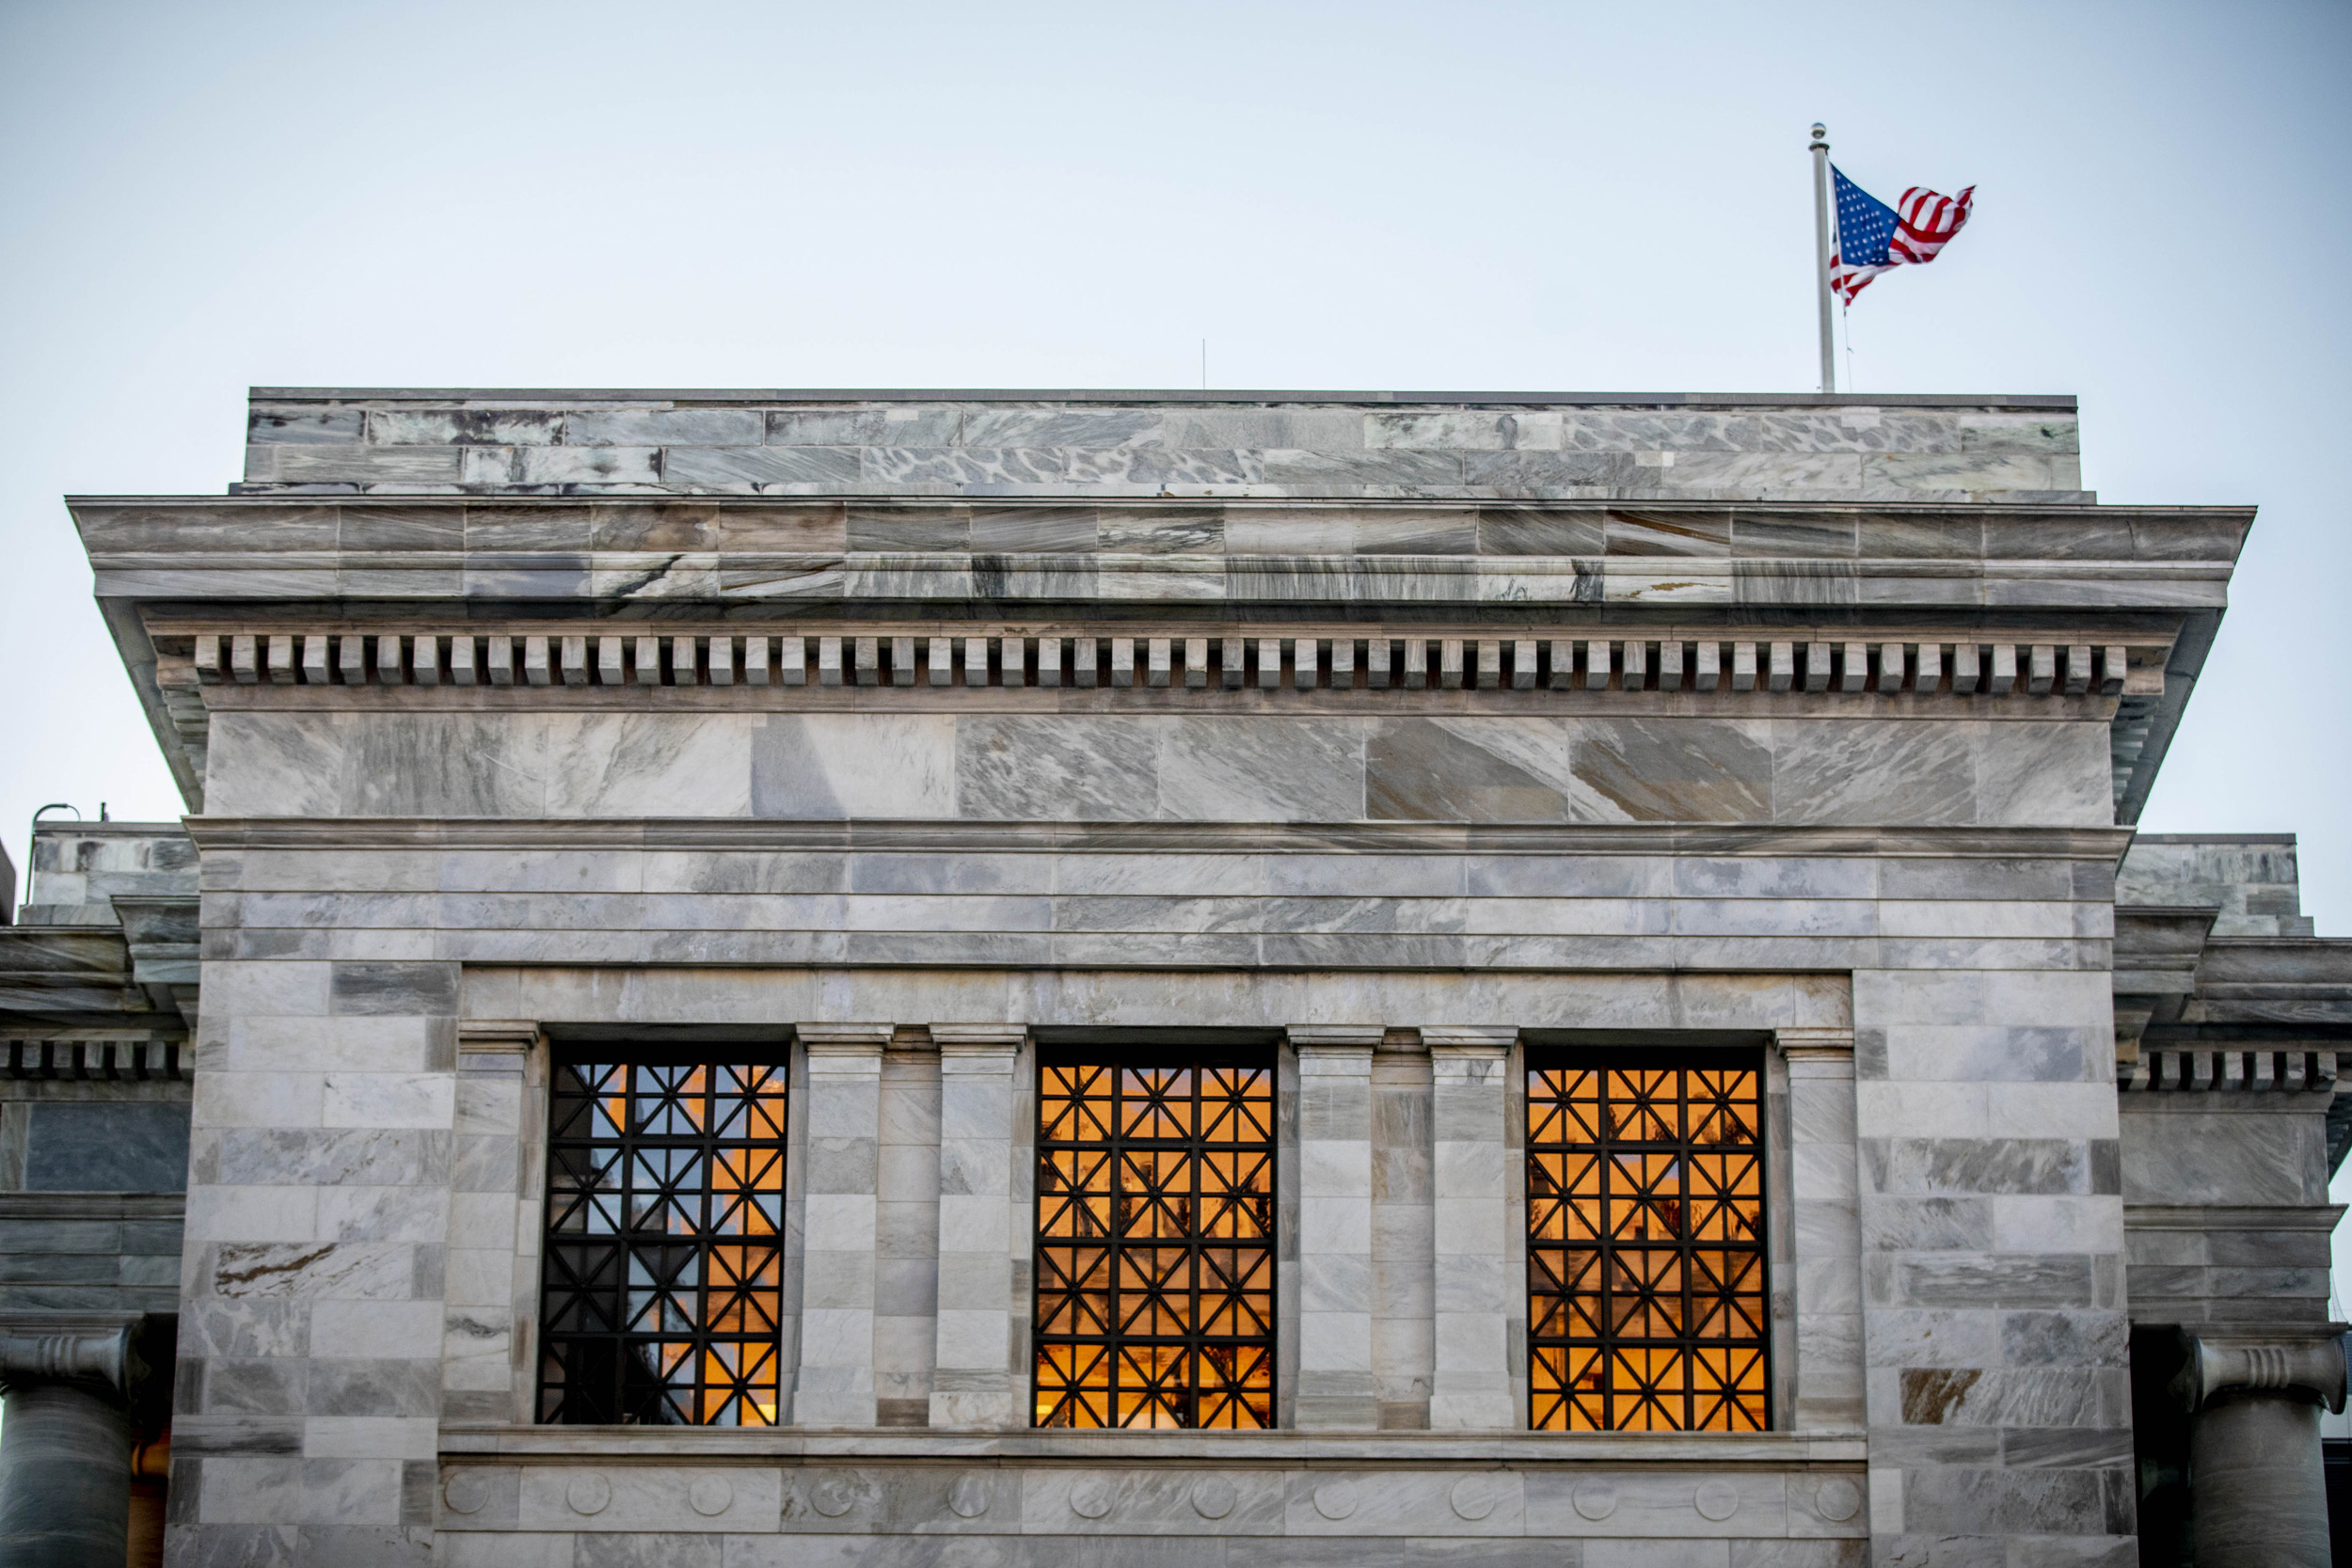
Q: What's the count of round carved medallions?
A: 12